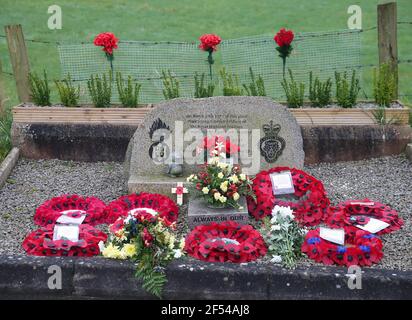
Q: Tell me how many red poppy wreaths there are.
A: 7